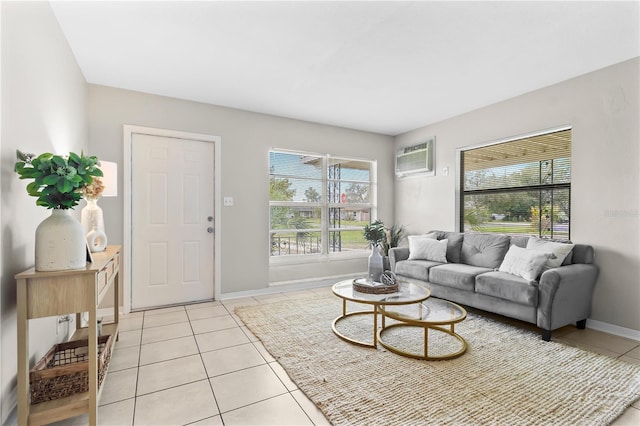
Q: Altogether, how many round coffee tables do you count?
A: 2